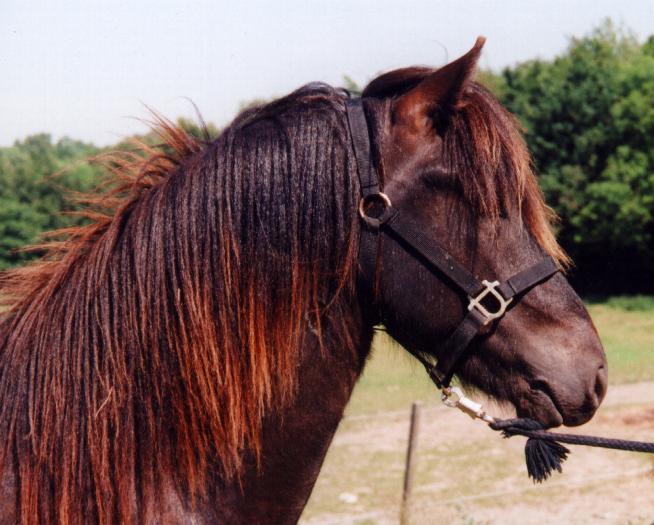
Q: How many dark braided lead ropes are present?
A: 1